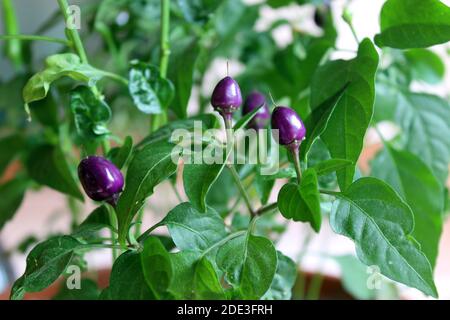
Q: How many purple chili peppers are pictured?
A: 4